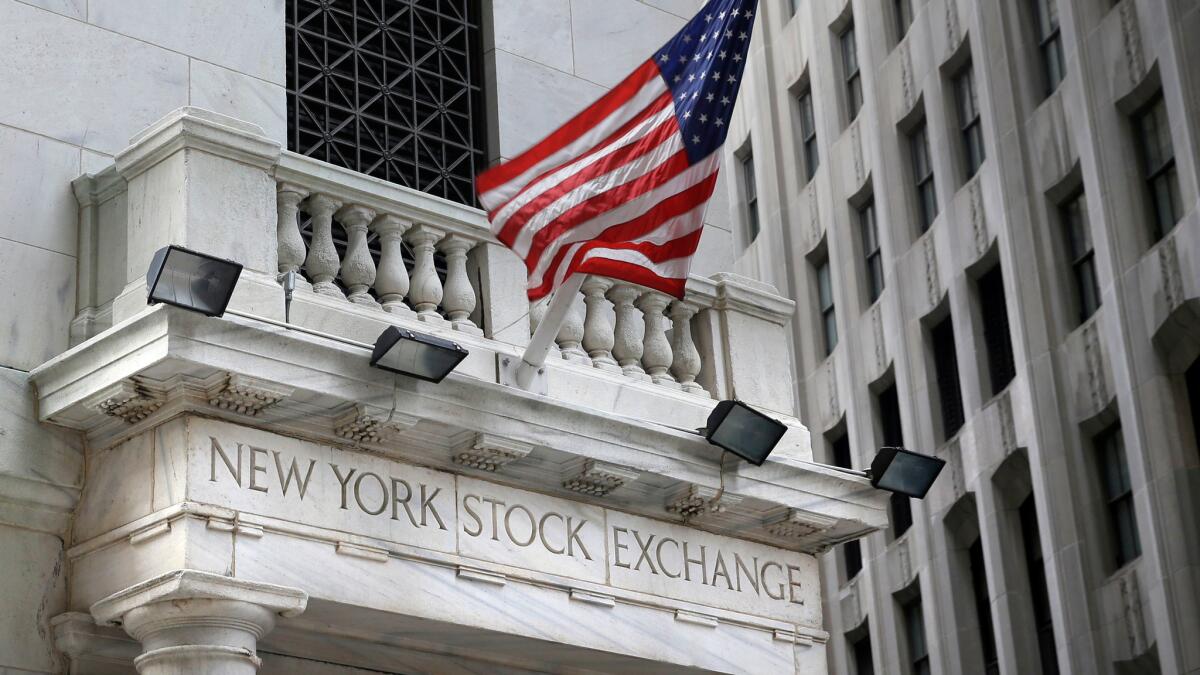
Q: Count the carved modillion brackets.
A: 7